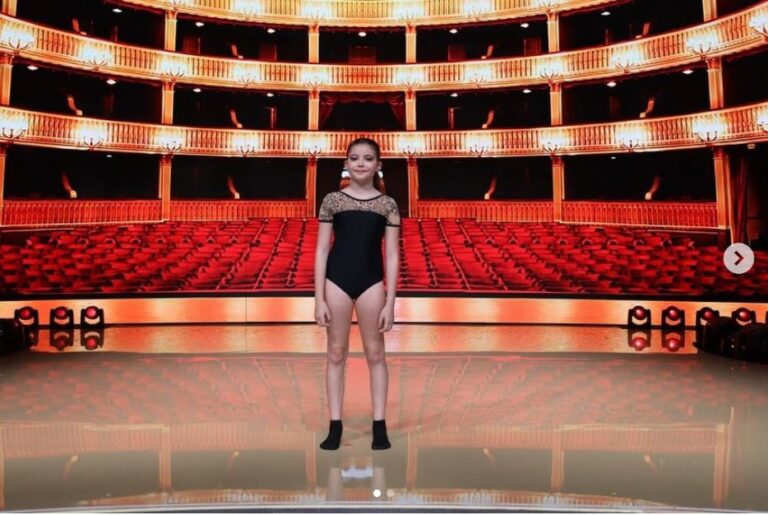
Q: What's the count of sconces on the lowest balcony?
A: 11